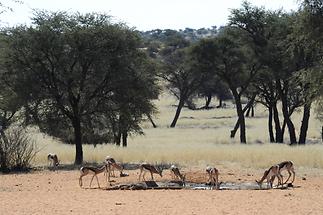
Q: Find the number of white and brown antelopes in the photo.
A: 8